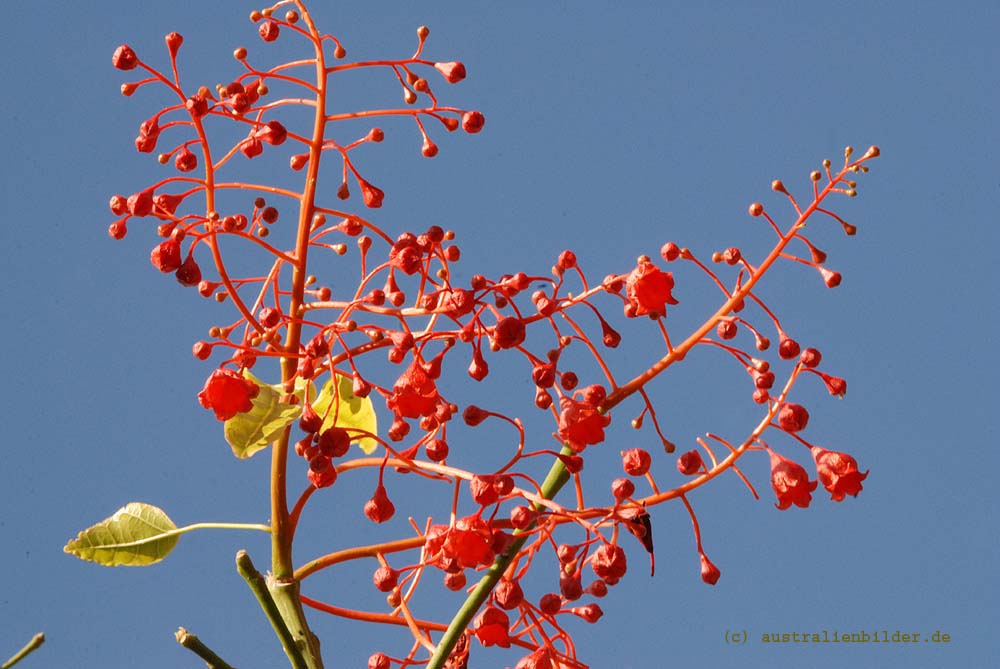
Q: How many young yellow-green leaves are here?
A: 3